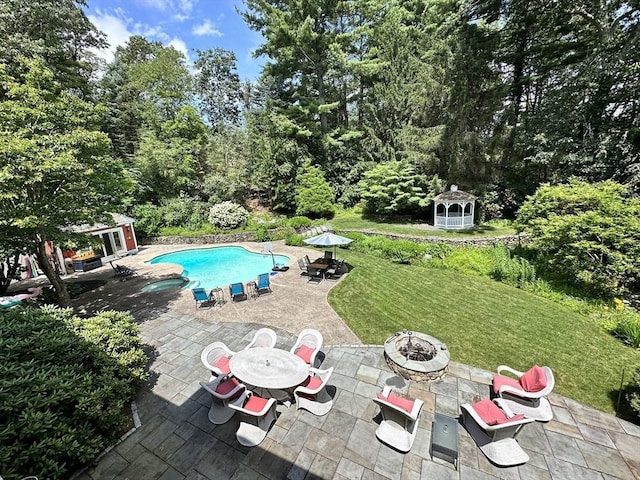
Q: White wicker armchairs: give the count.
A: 9